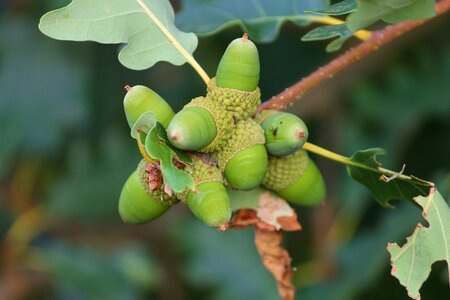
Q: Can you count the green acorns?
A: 8